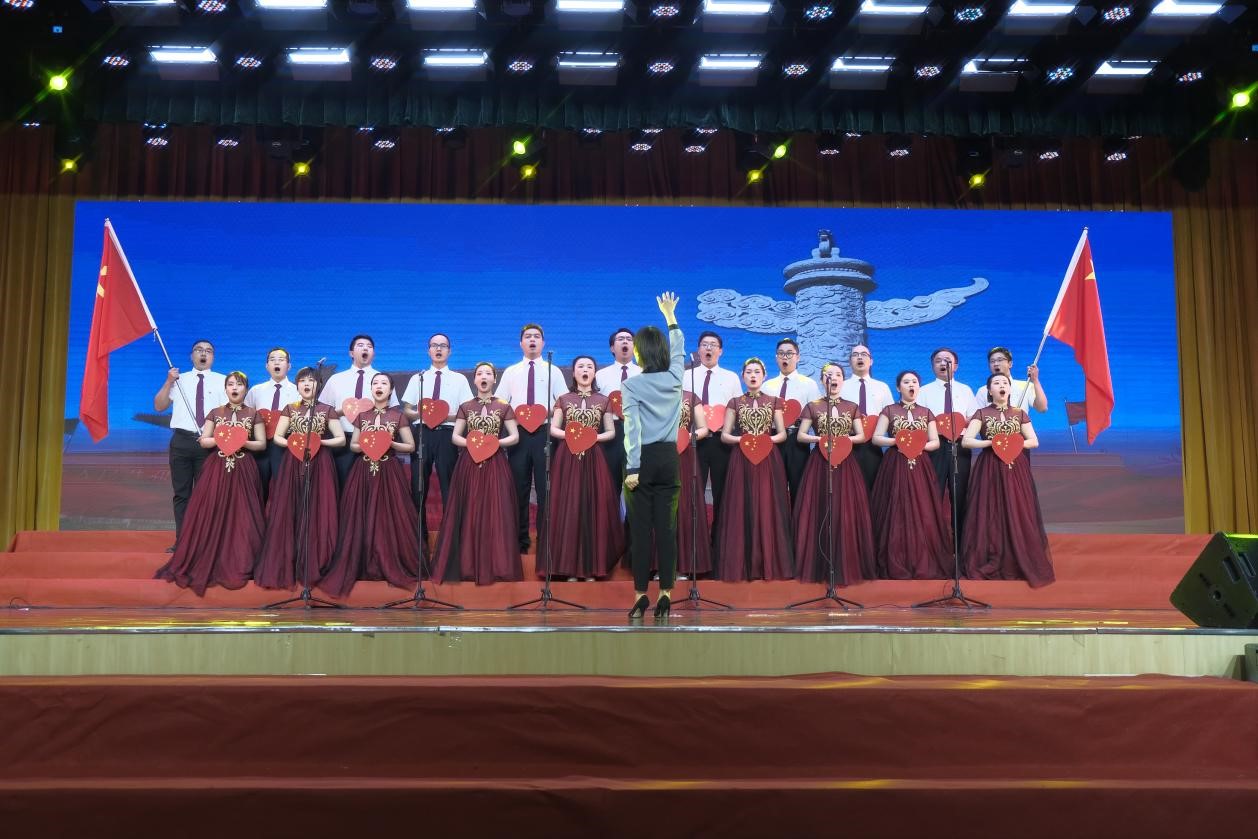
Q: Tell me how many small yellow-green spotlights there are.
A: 9